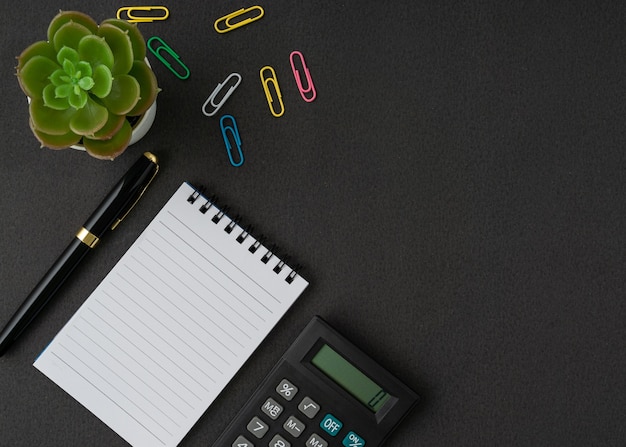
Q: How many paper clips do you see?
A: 7